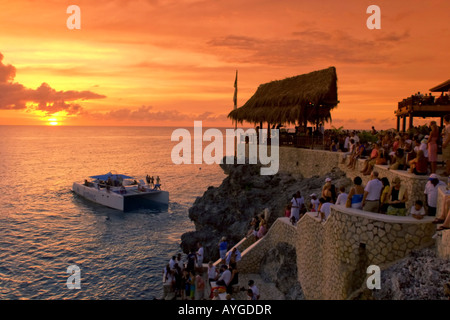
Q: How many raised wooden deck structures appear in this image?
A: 1